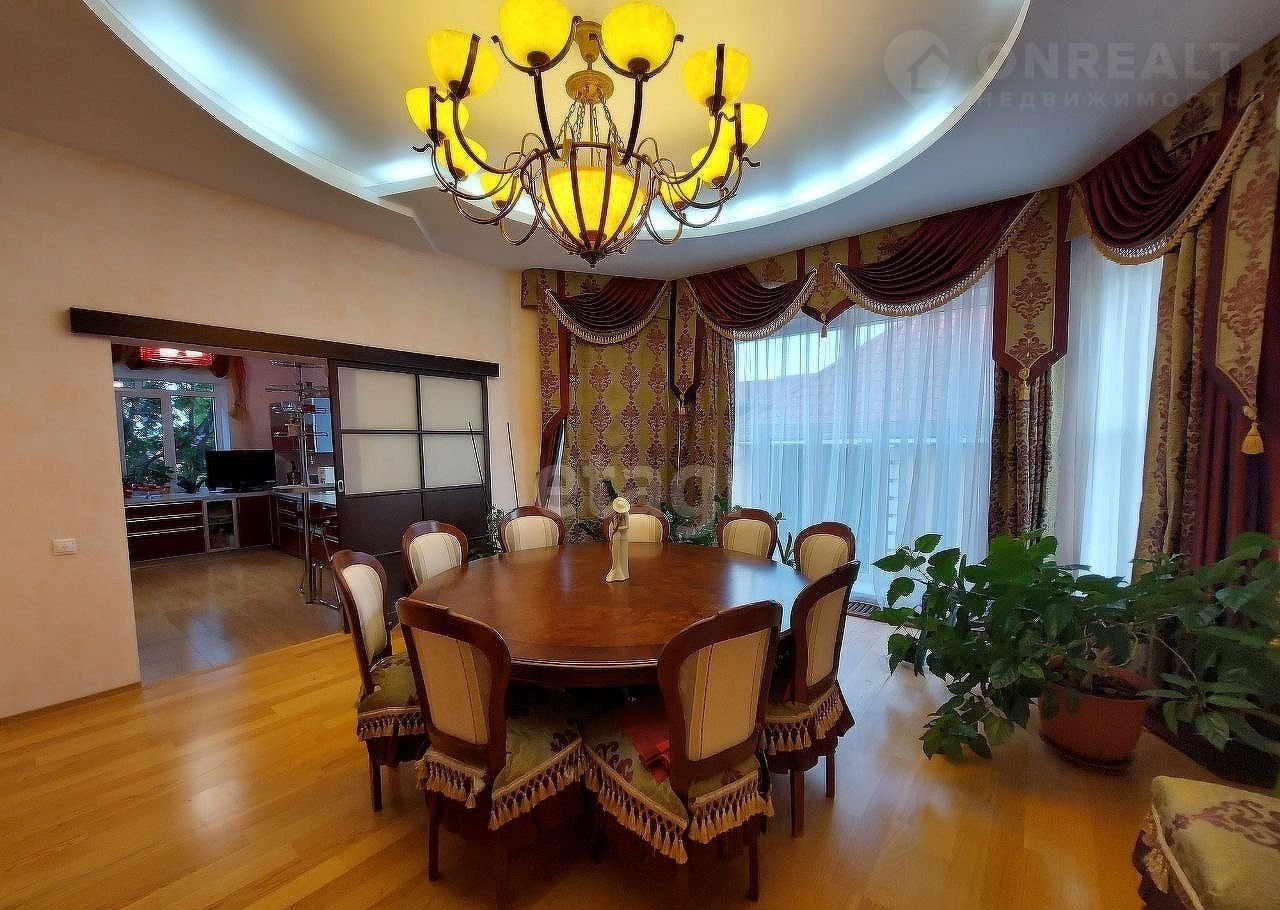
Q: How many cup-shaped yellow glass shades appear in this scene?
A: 10